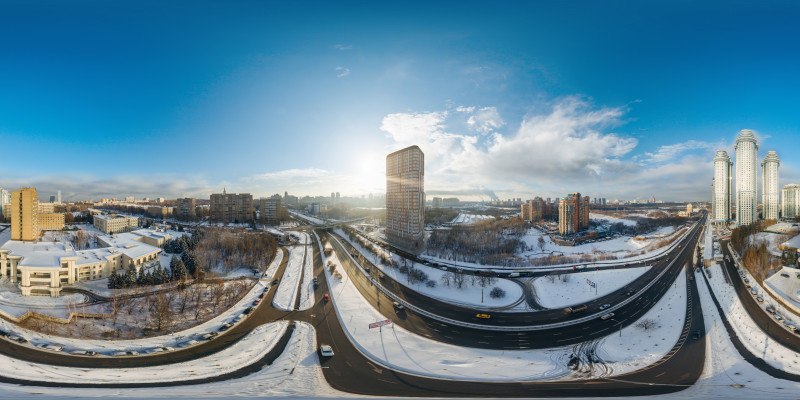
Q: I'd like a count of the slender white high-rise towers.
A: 3